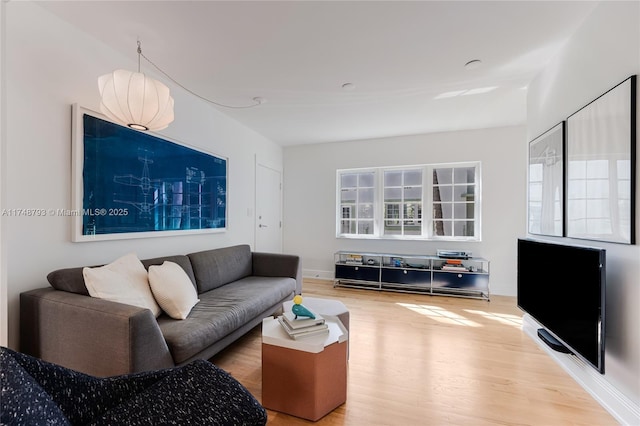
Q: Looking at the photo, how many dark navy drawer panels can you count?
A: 3